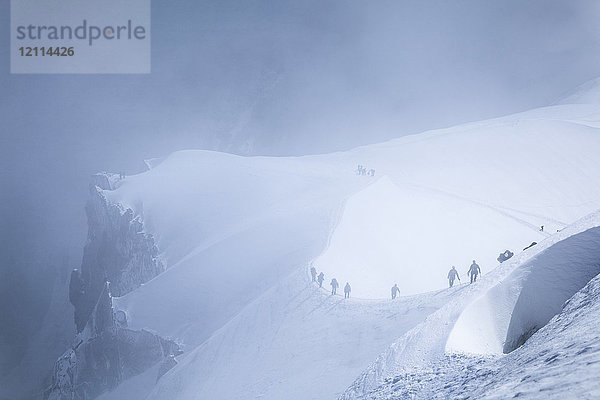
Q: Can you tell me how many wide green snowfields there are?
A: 0